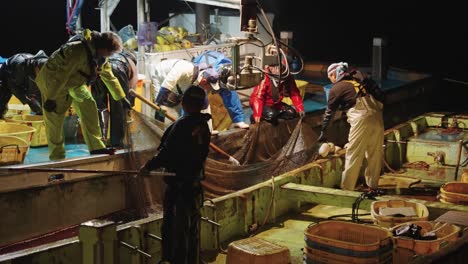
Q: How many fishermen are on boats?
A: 8